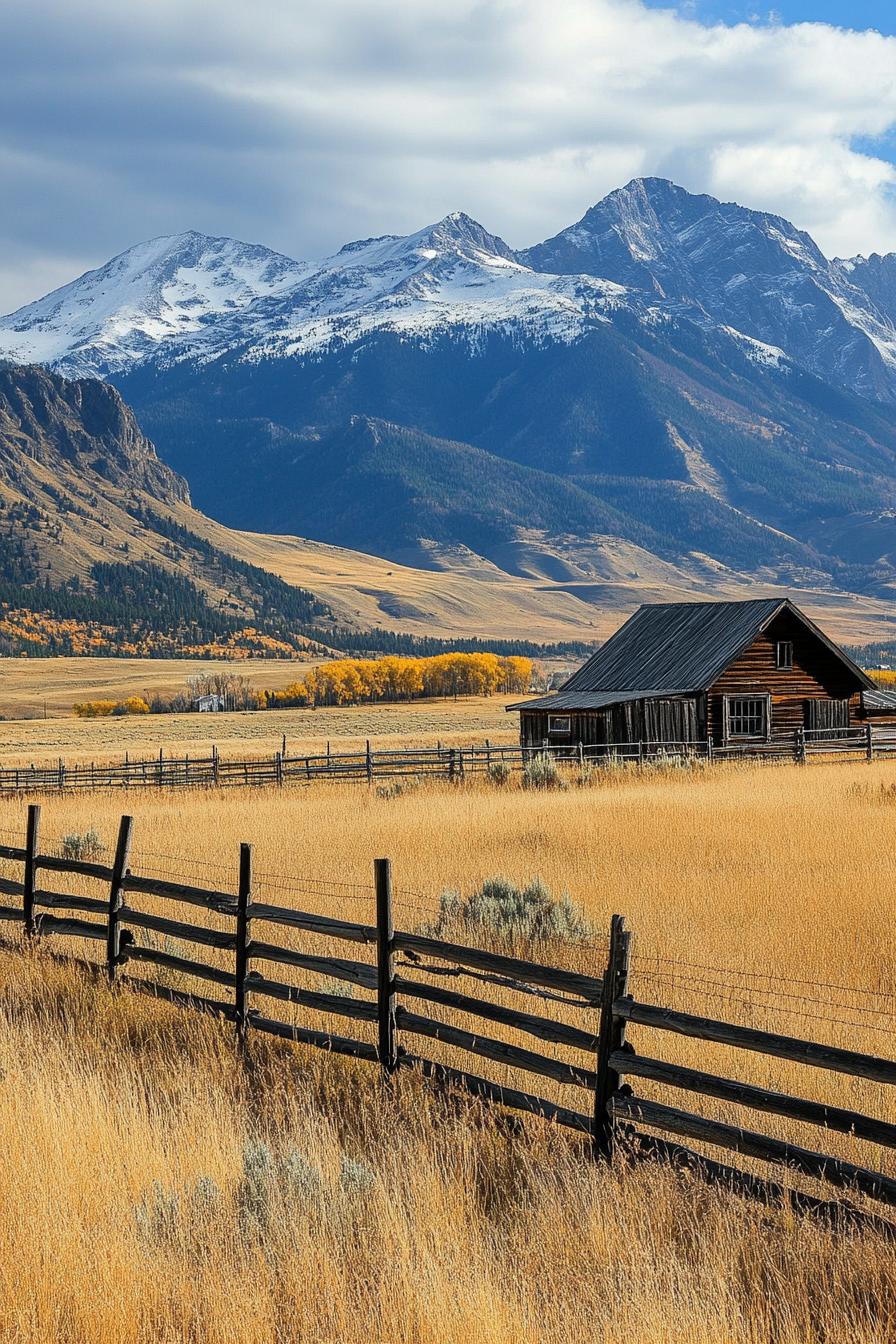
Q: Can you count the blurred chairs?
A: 0